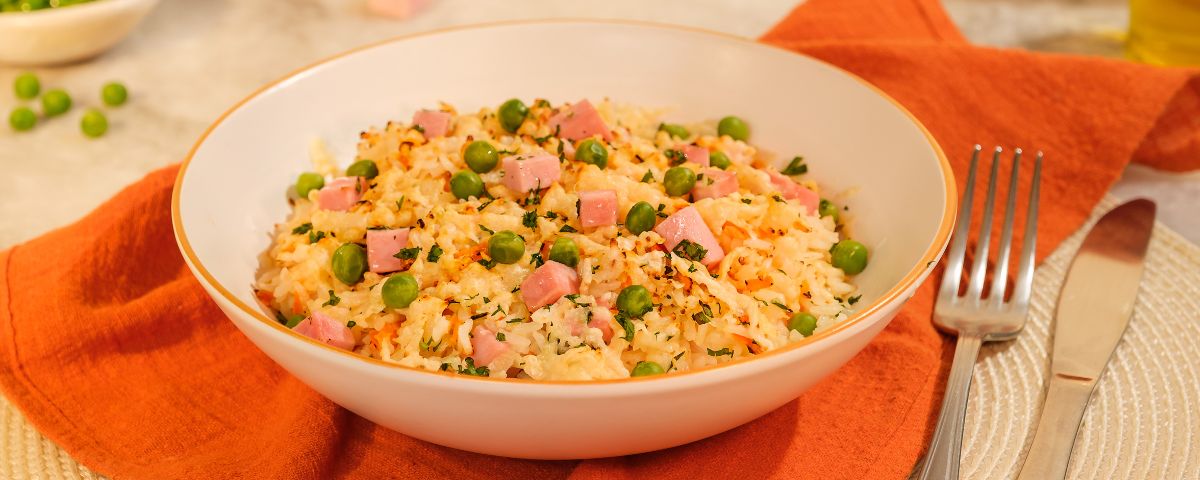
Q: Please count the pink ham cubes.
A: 14